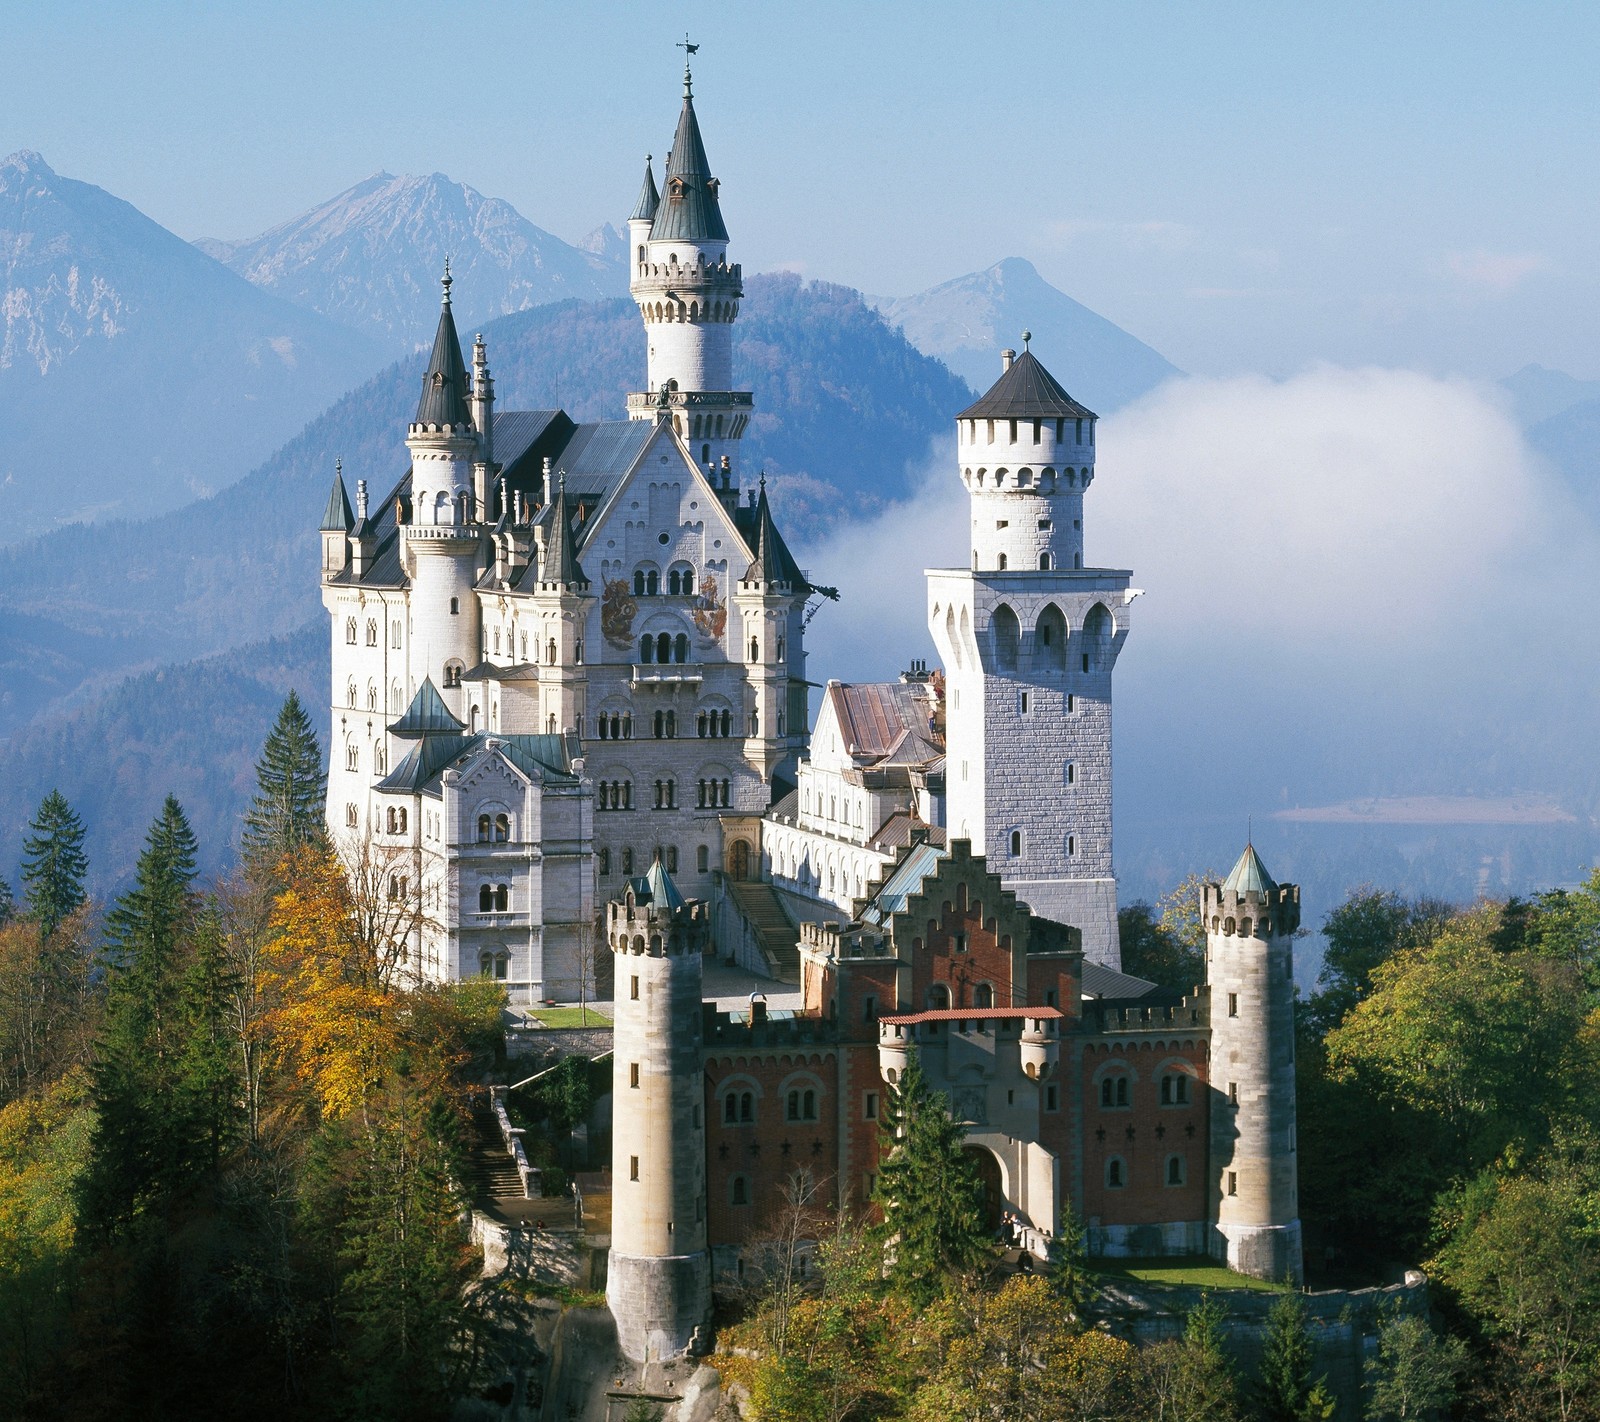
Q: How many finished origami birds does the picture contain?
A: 0